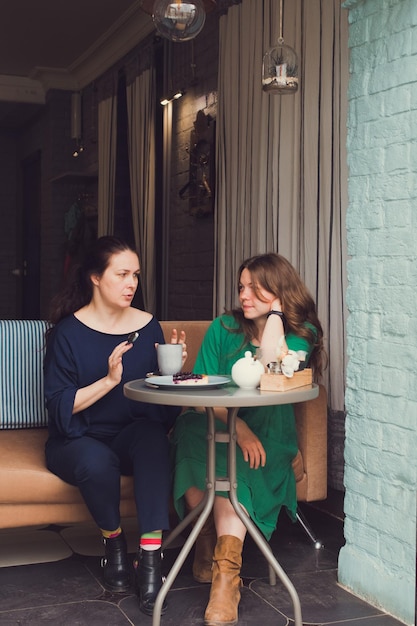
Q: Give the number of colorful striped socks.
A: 2